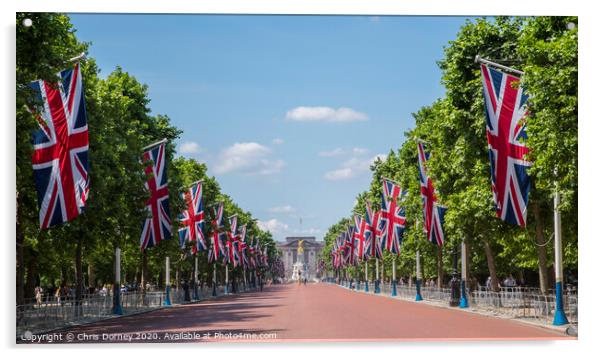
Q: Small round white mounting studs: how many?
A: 4